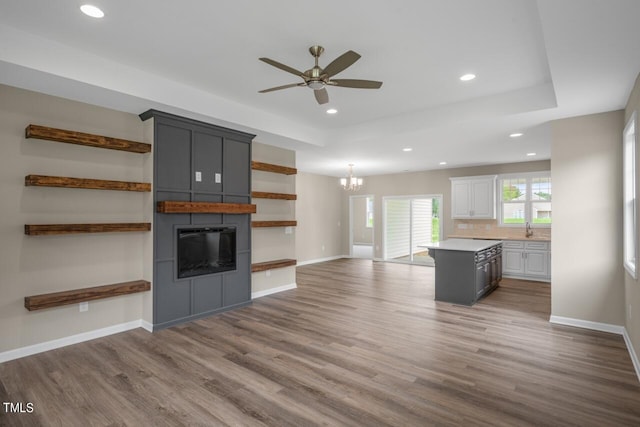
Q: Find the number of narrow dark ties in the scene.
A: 0